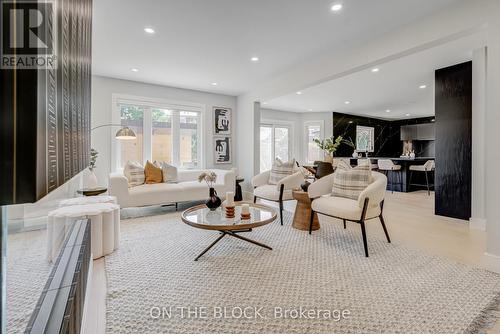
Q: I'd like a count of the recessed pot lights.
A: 13